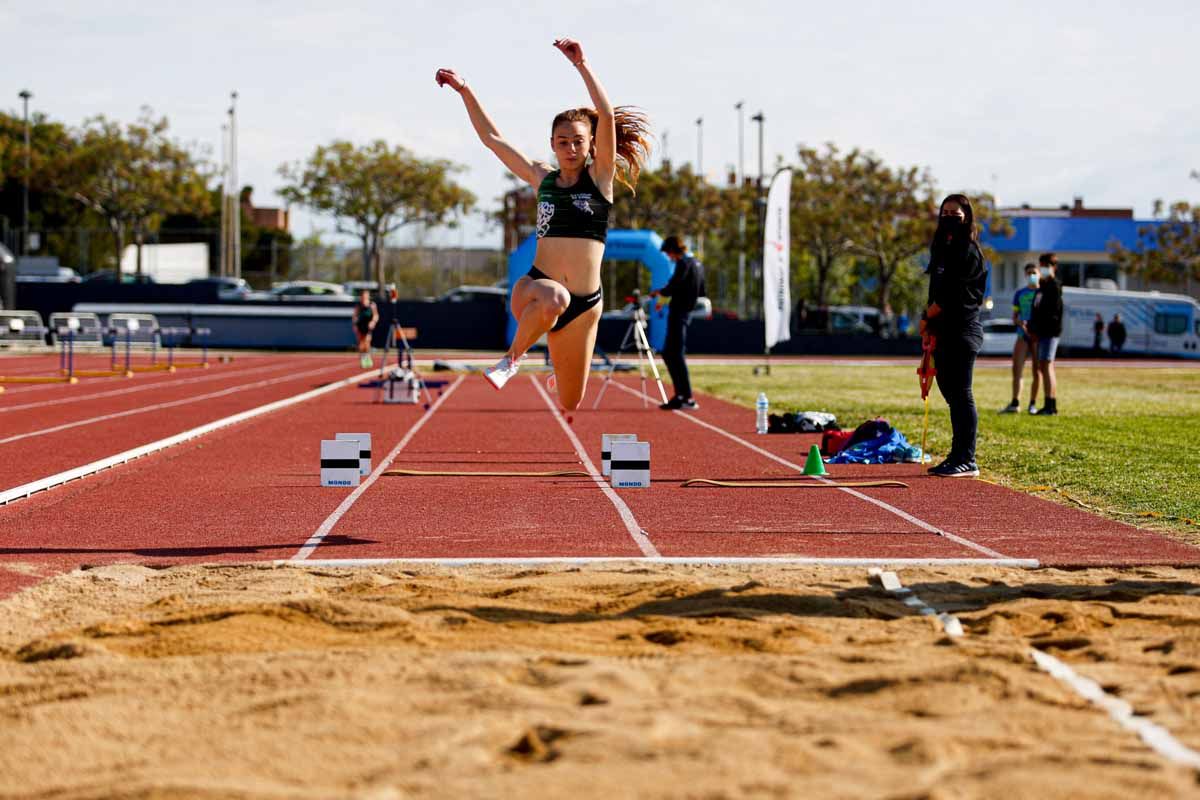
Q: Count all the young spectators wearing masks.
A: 2